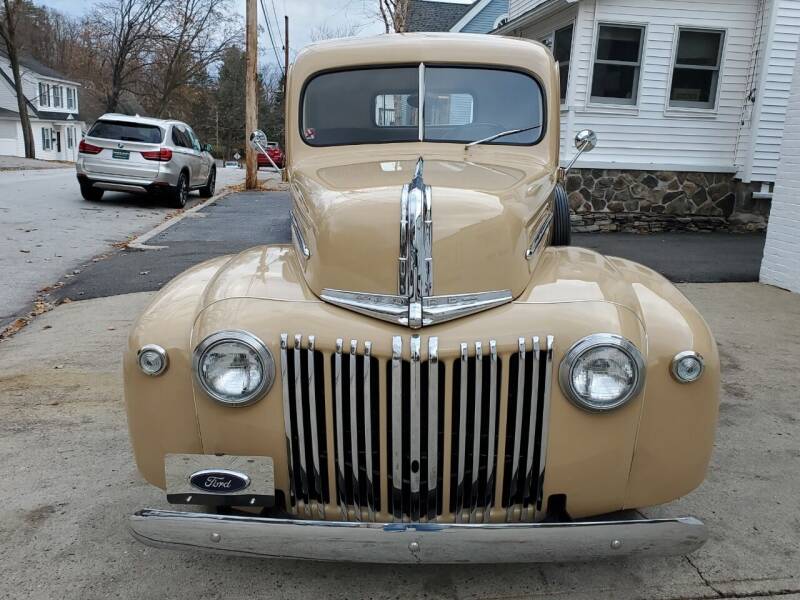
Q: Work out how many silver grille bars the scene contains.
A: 15